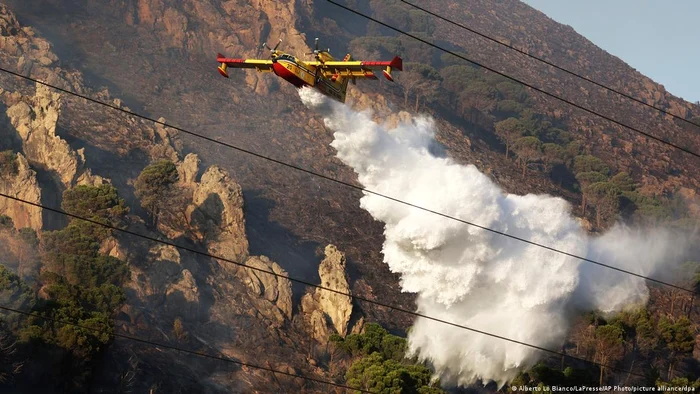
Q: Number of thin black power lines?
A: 5